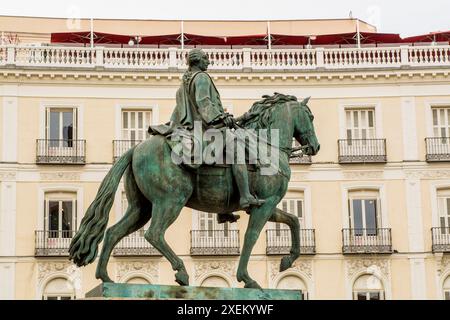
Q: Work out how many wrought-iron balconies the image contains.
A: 11